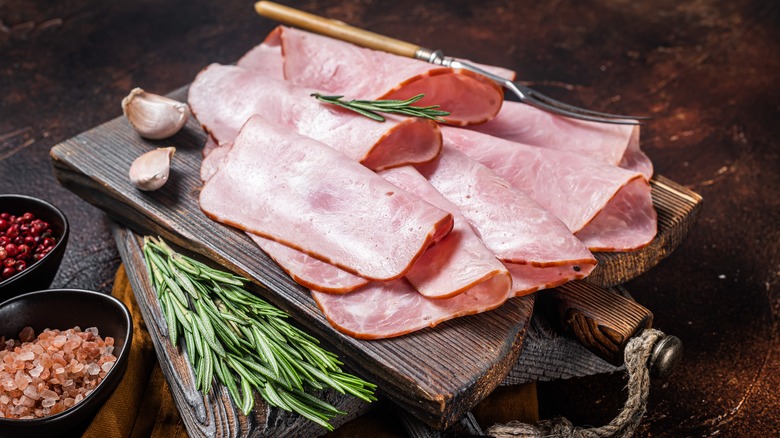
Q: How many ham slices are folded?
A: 7